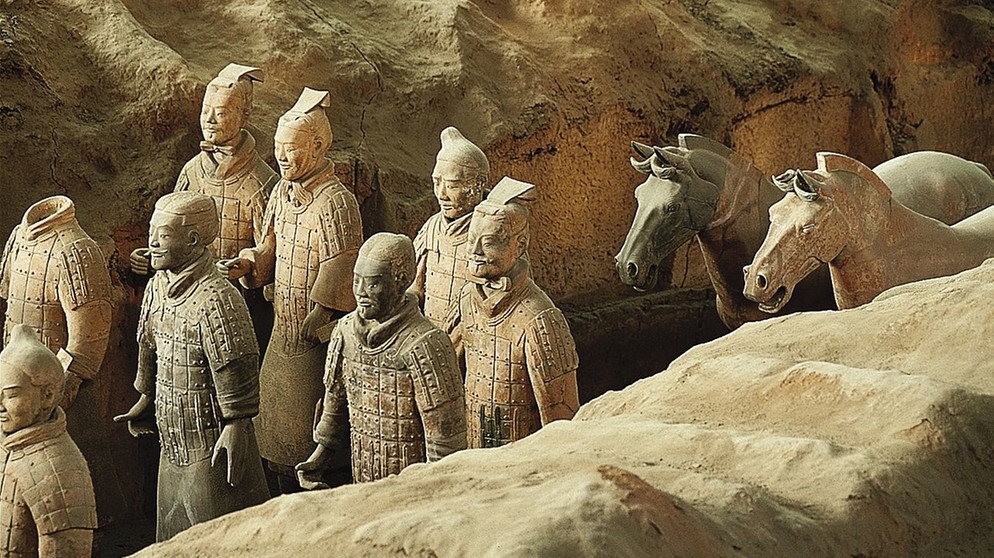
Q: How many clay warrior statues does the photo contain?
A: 8